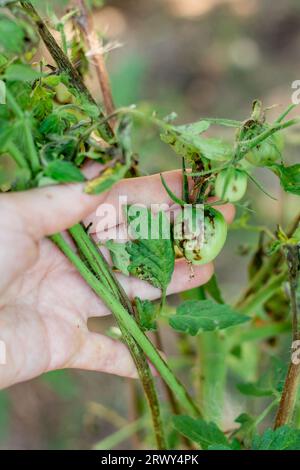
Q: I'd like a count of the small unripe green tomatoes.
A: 3